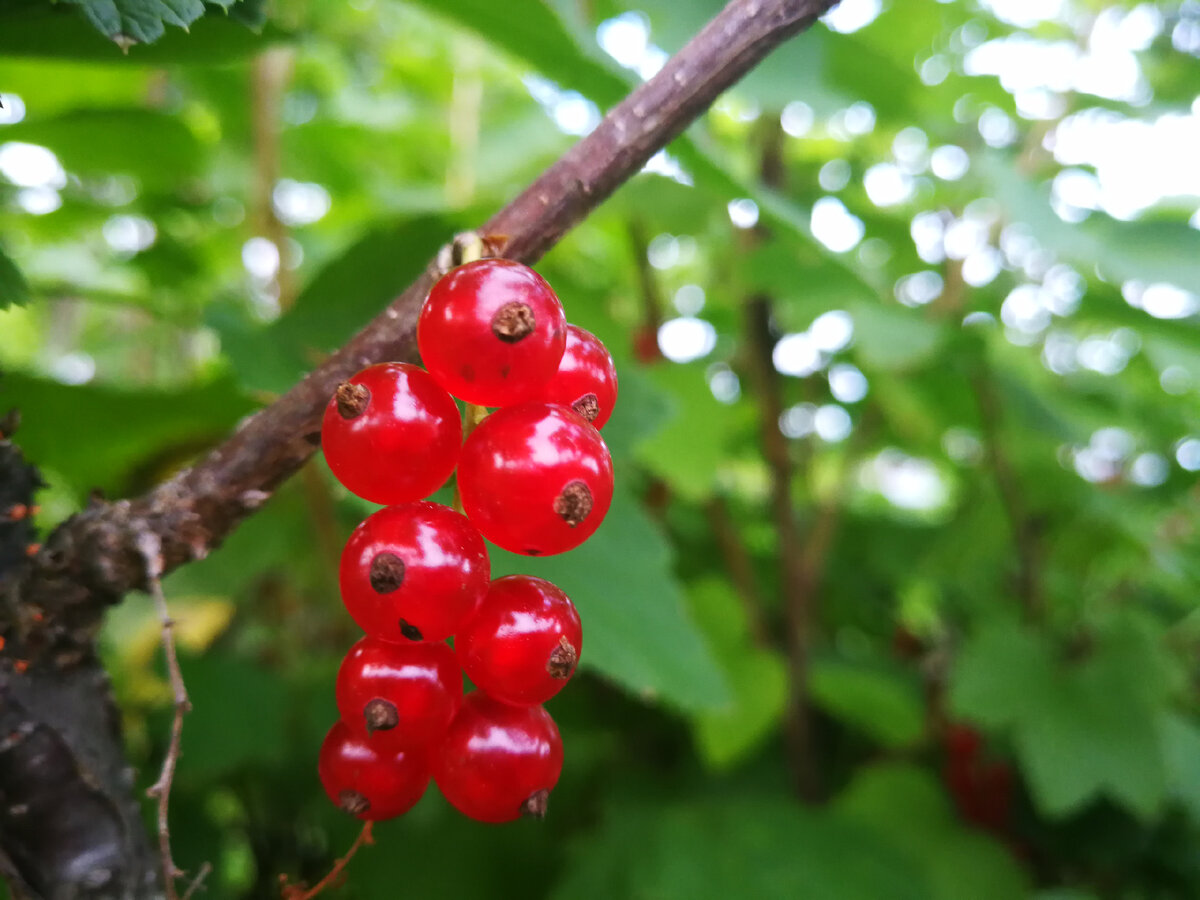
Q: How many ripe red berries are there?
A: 9